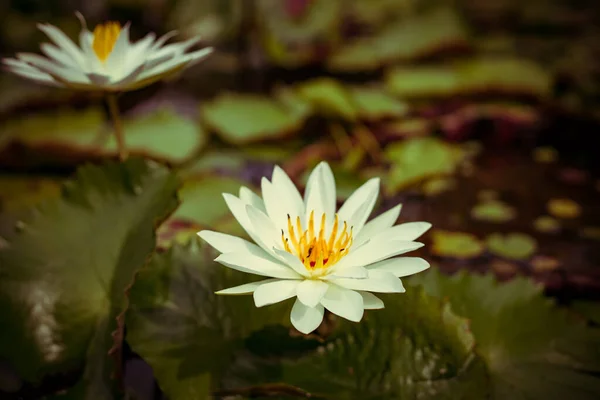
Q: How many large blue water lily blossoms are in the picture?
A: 0